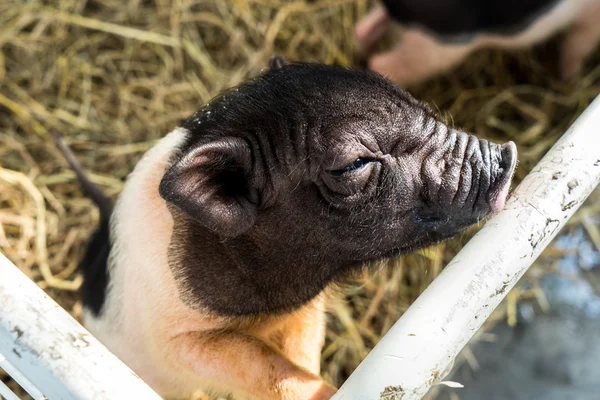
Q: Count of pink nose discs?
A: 1